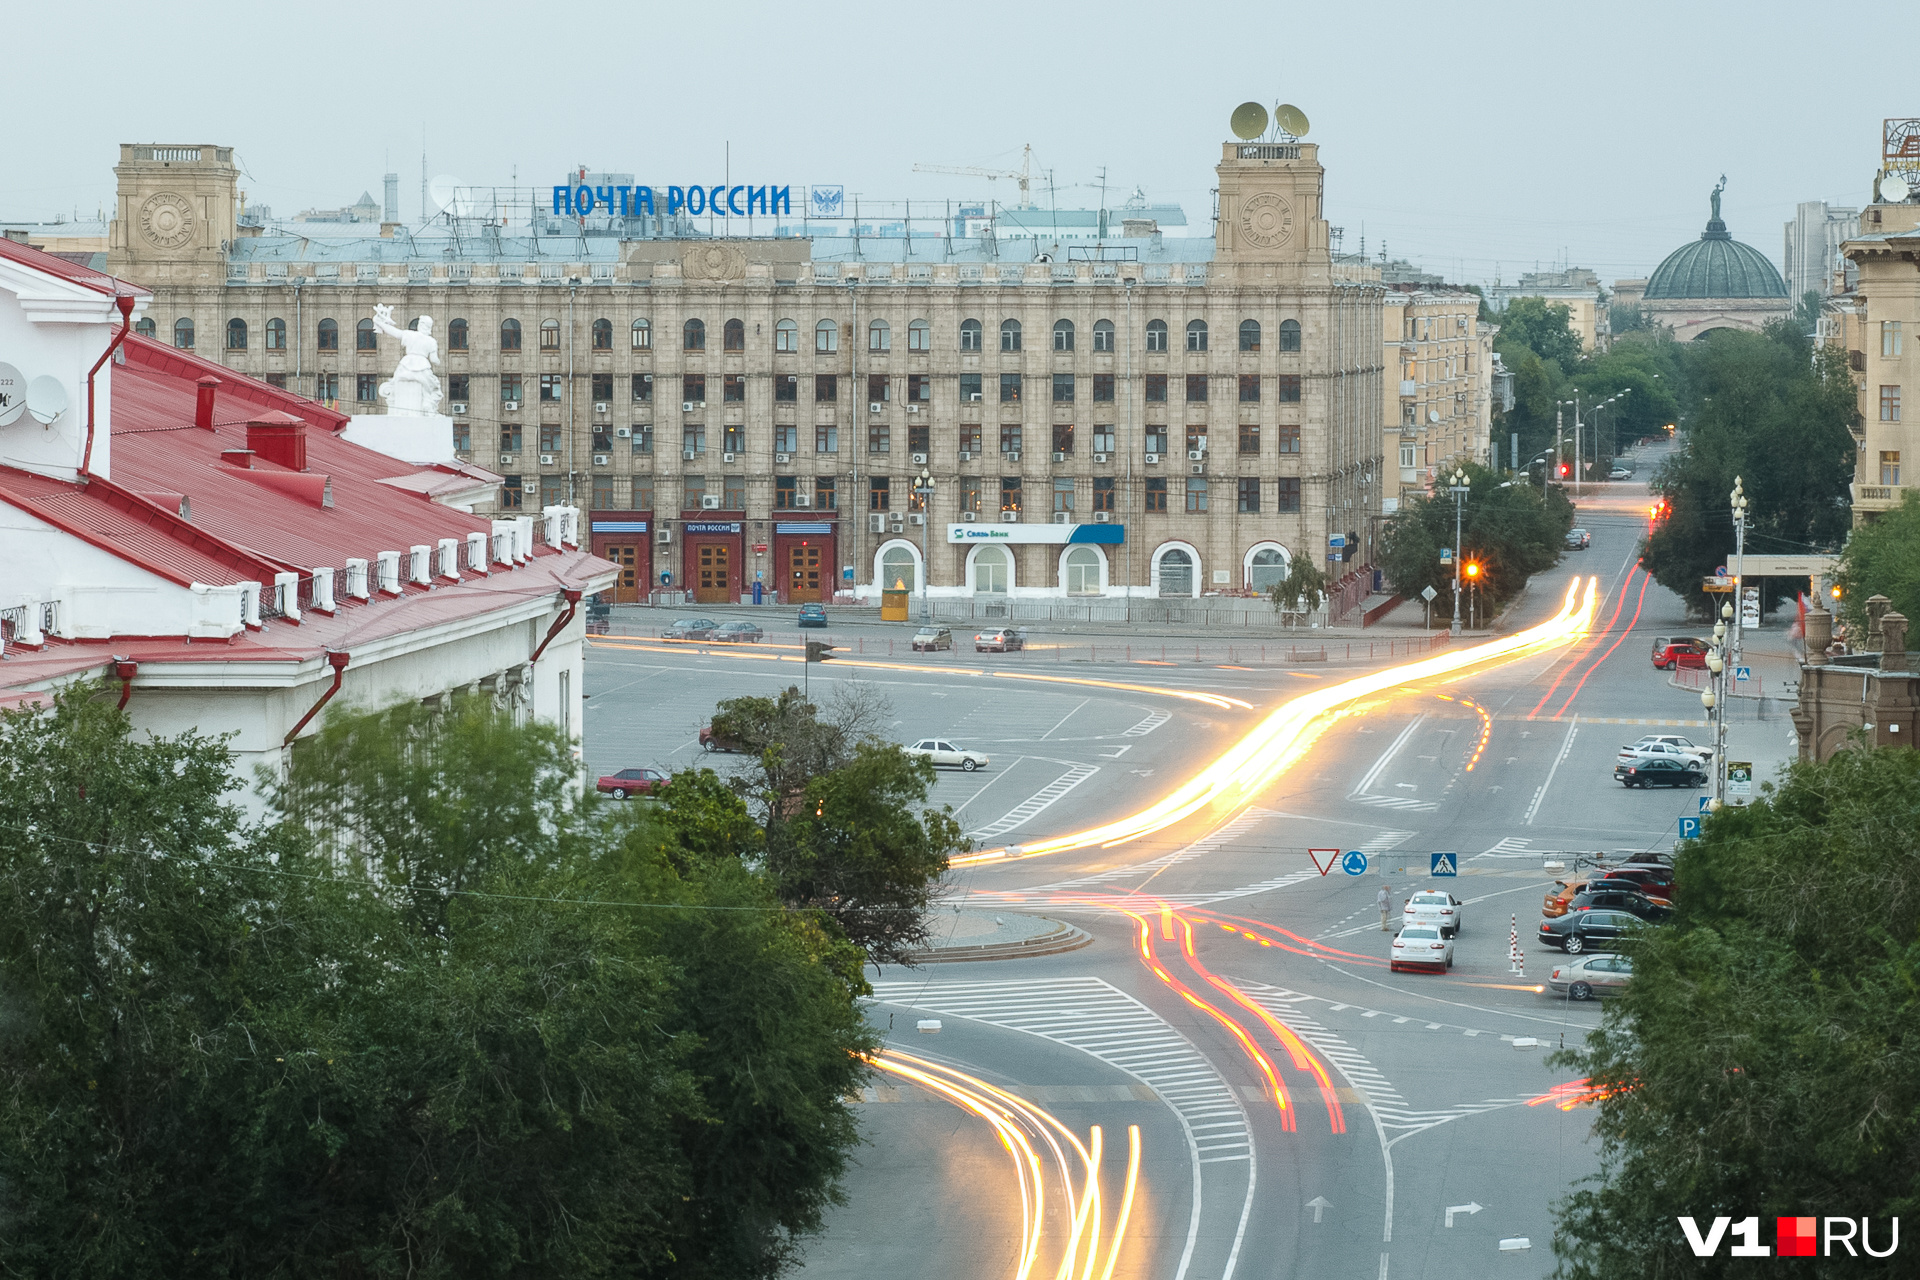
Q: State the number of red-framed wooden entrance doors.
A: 3